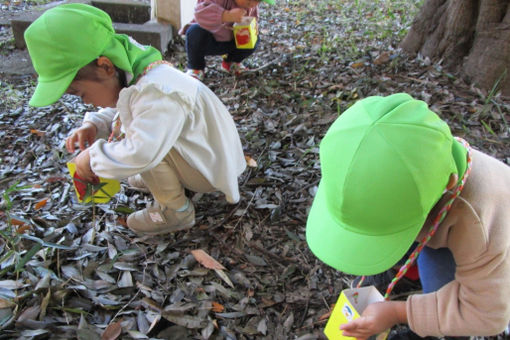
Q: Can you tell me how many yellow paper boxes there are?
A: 3